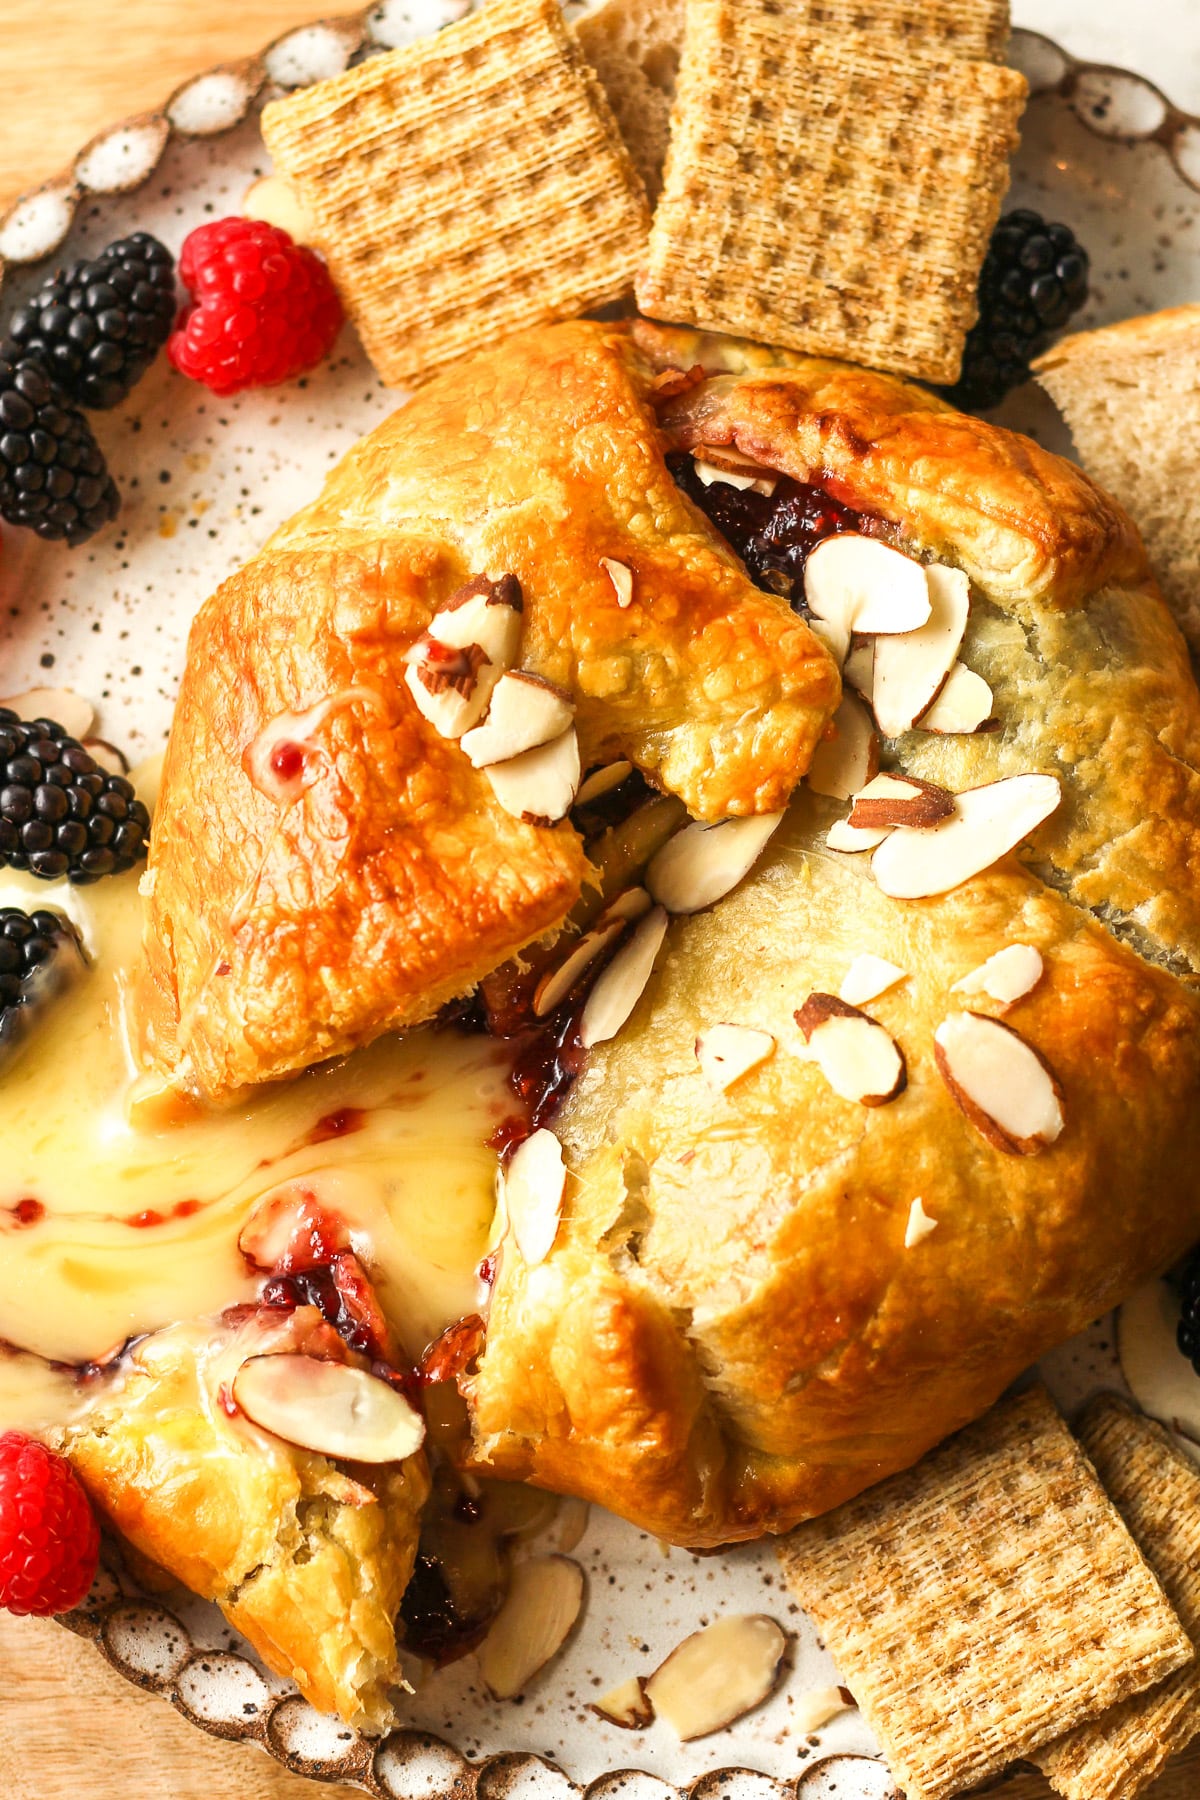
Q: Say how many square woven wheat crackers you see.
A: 5